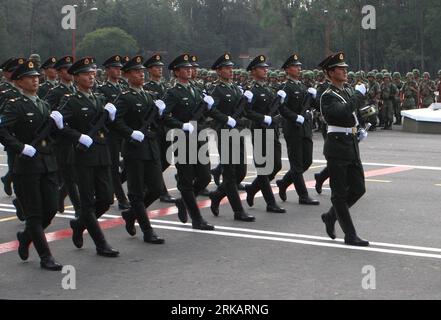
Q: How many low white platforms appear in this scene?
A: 1